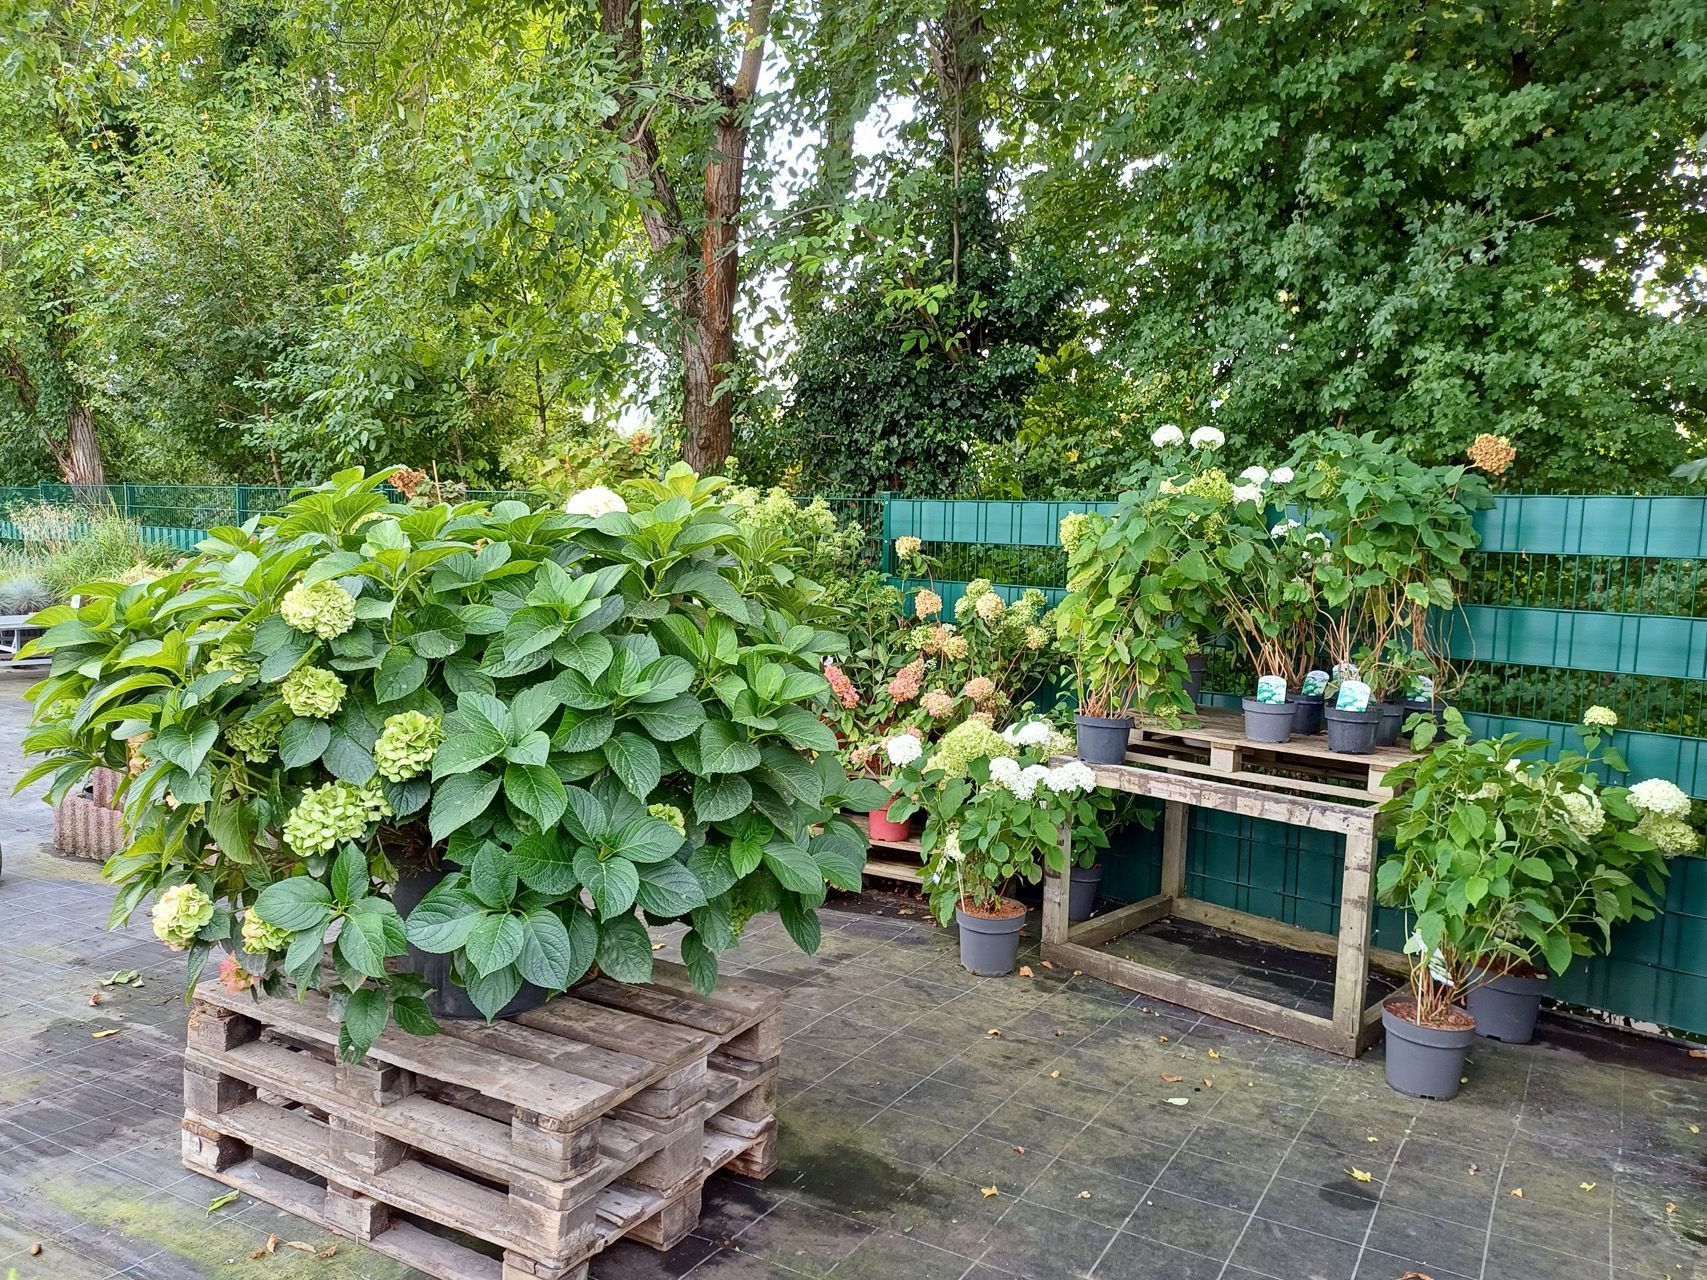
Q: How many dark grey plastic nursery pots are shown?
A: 12